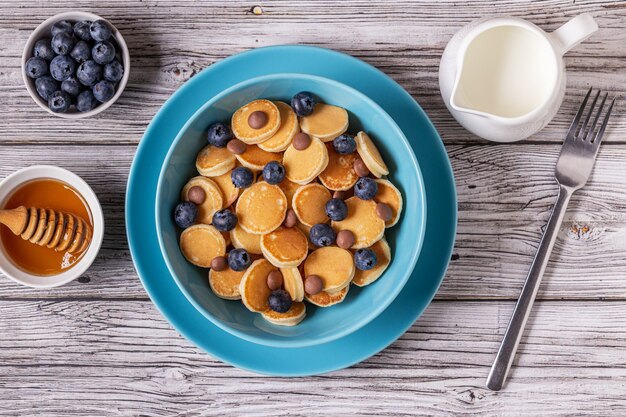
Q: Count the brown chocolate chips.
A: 12